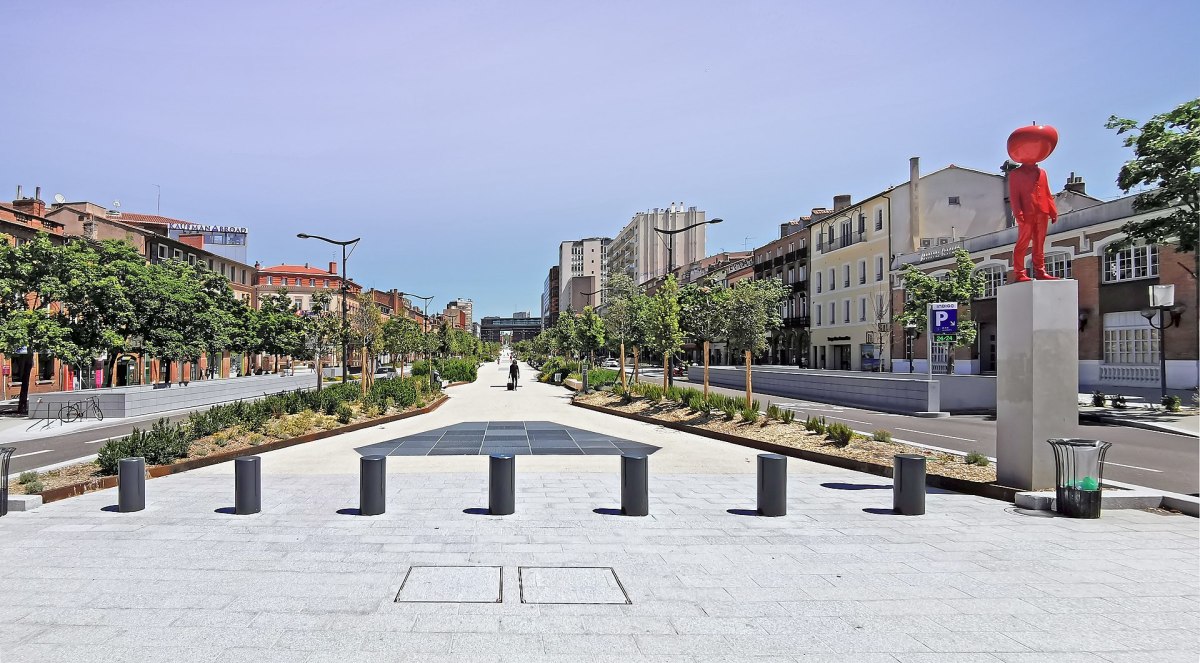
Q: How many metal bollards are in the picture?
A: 7